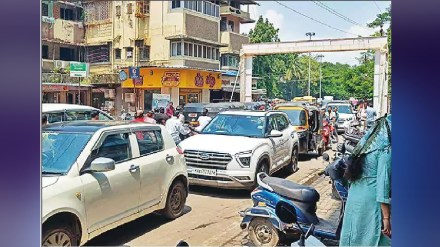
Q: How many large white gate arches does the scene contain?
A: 1